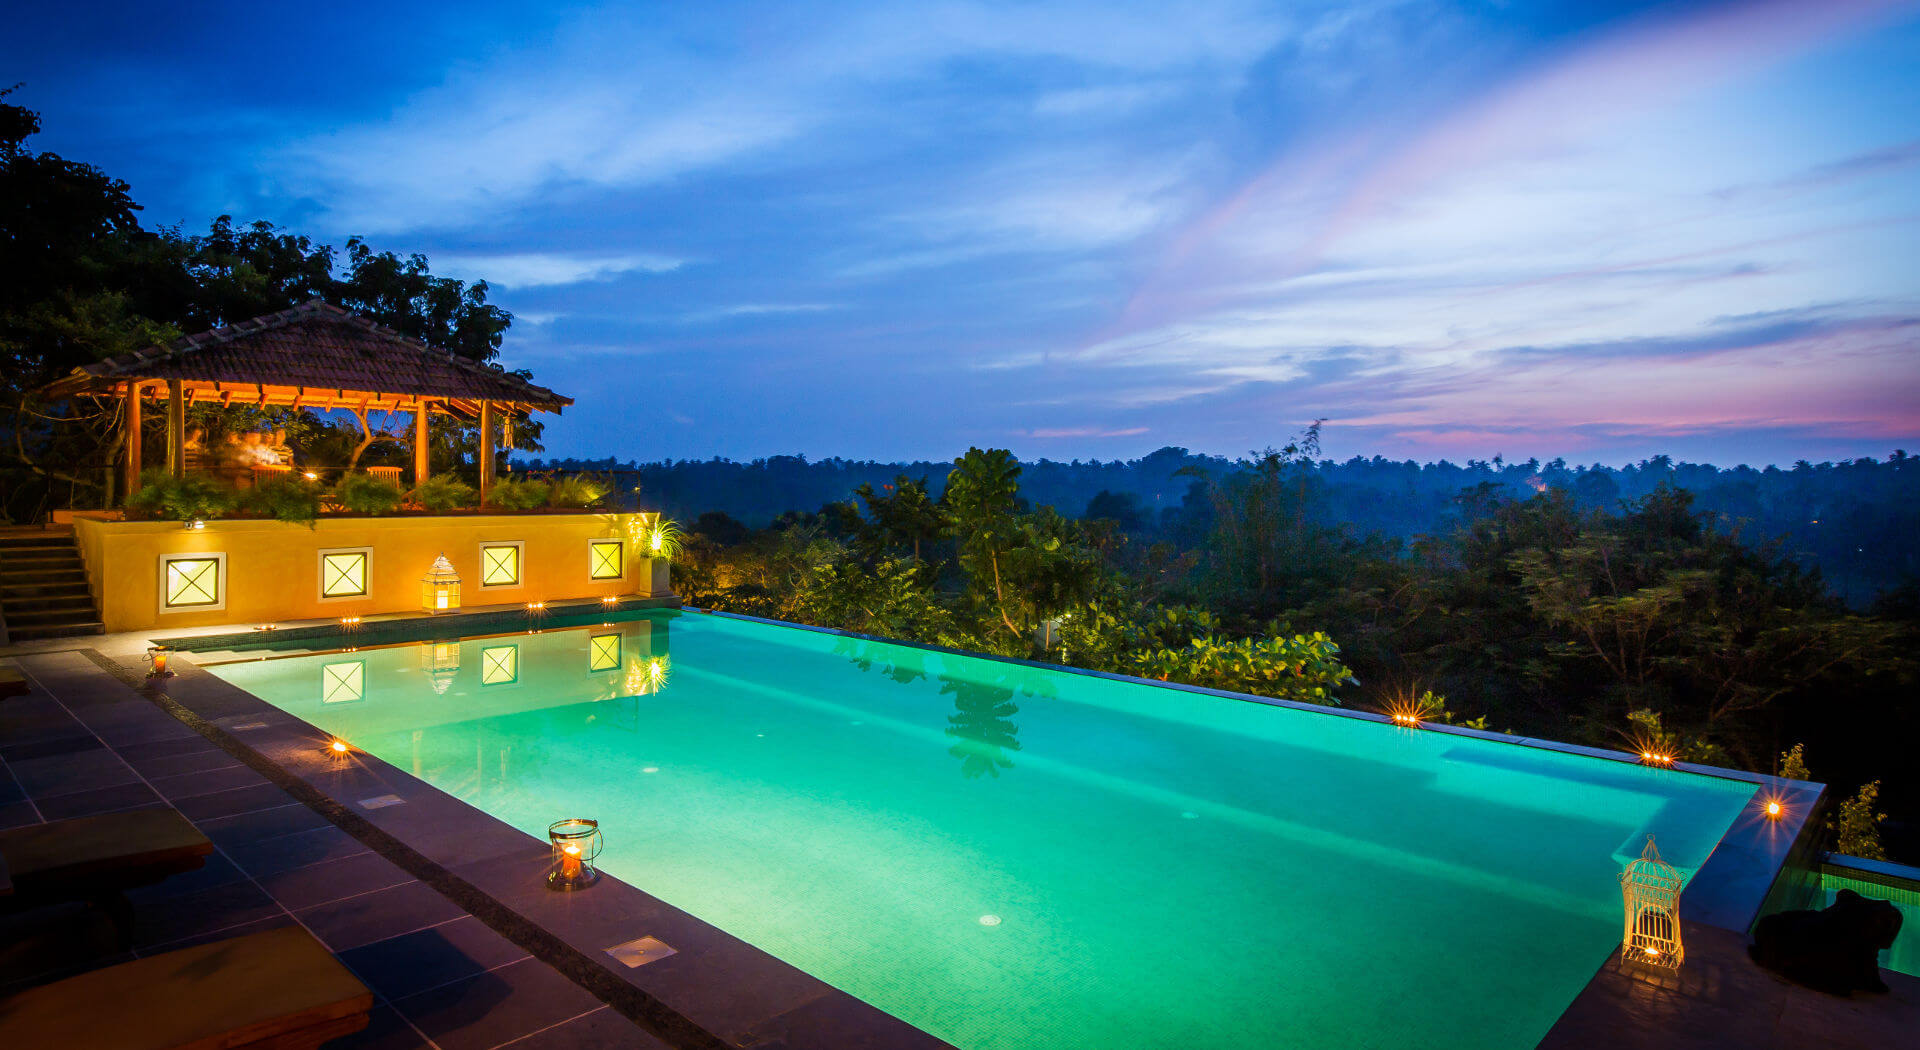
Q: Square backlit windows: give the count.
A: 4